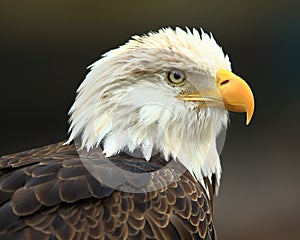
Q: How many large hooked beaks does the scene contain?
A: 1